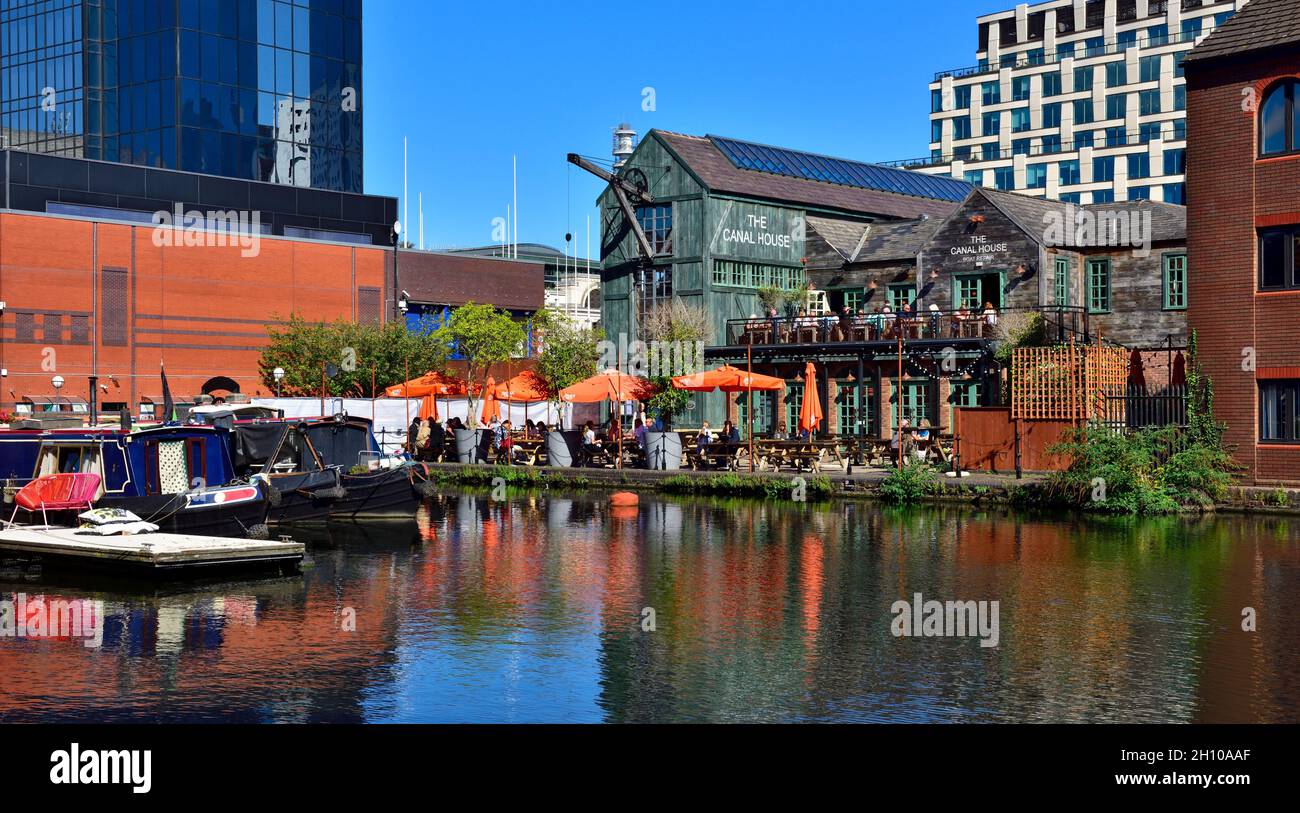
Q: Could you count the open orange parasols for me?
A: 4